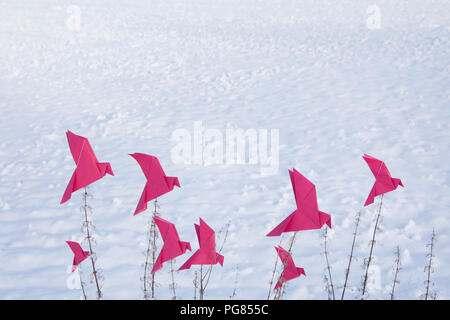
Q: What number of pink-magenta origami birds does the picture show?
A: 8